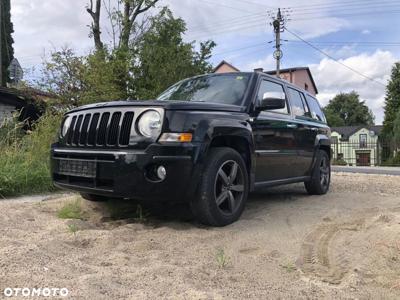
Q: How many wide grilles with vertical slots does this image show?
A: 1